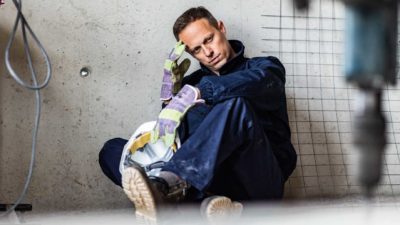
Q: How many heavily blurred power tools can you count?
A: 1